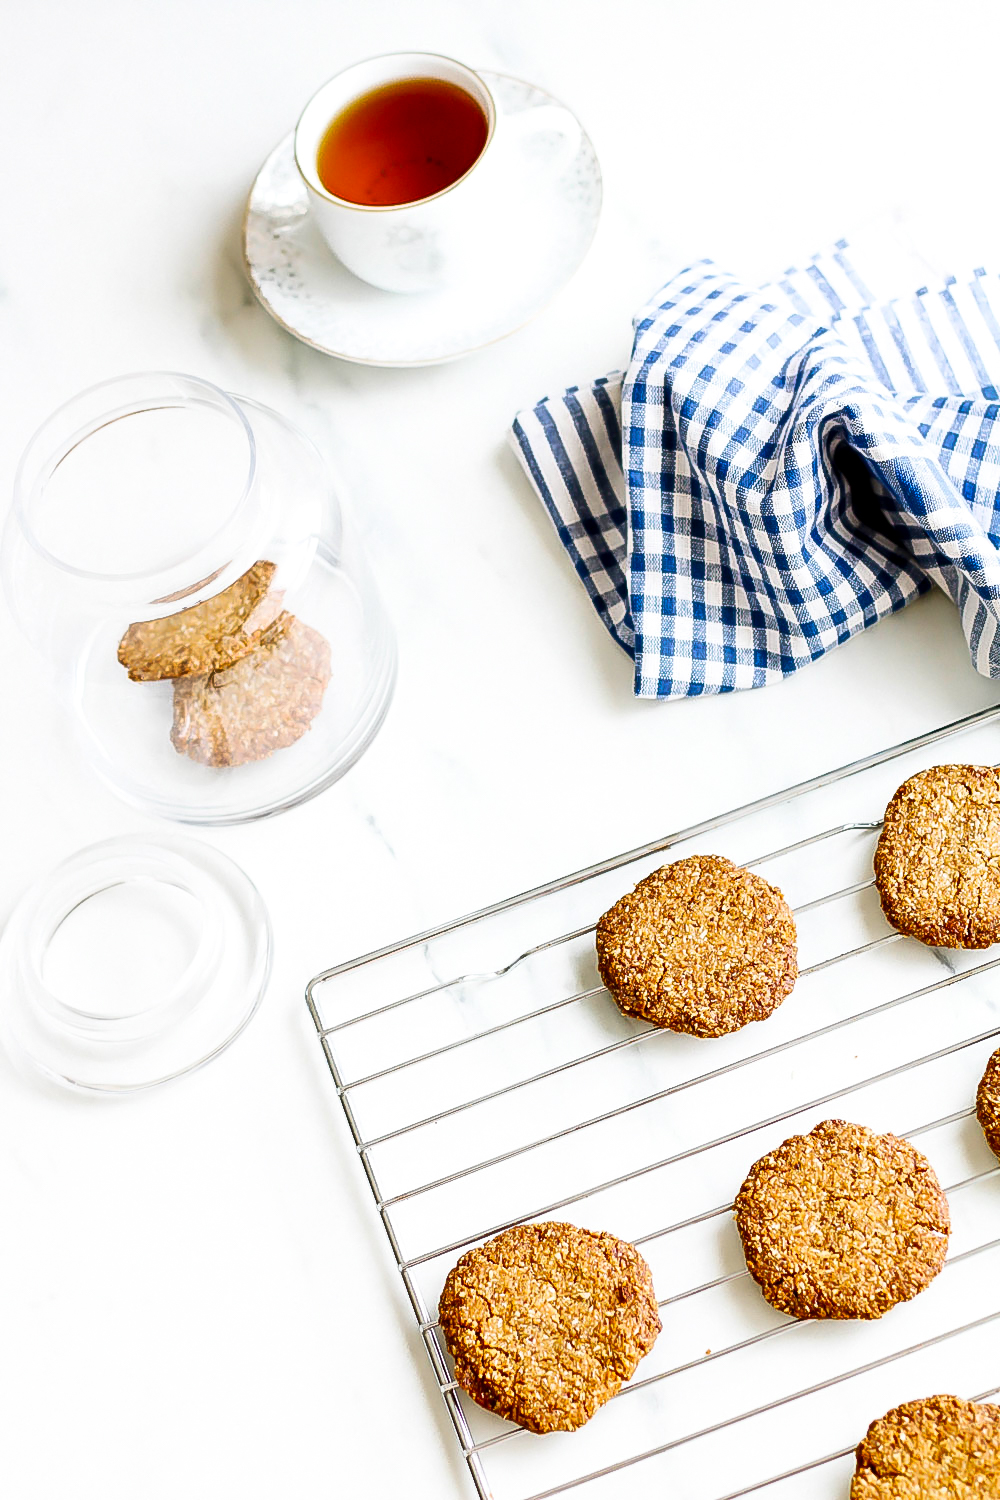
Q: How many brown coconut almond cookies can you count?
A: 8